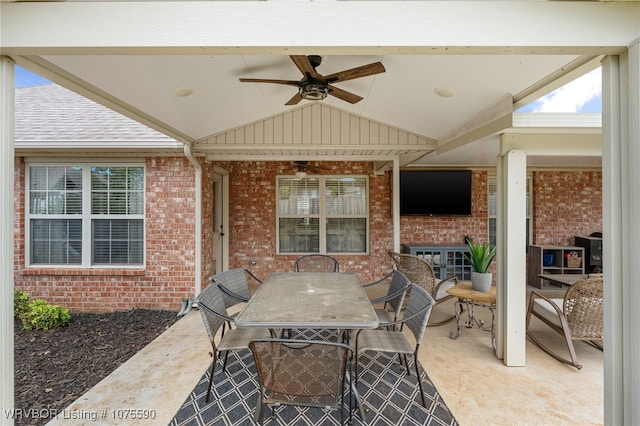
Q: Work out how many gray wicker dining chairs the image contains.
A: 4